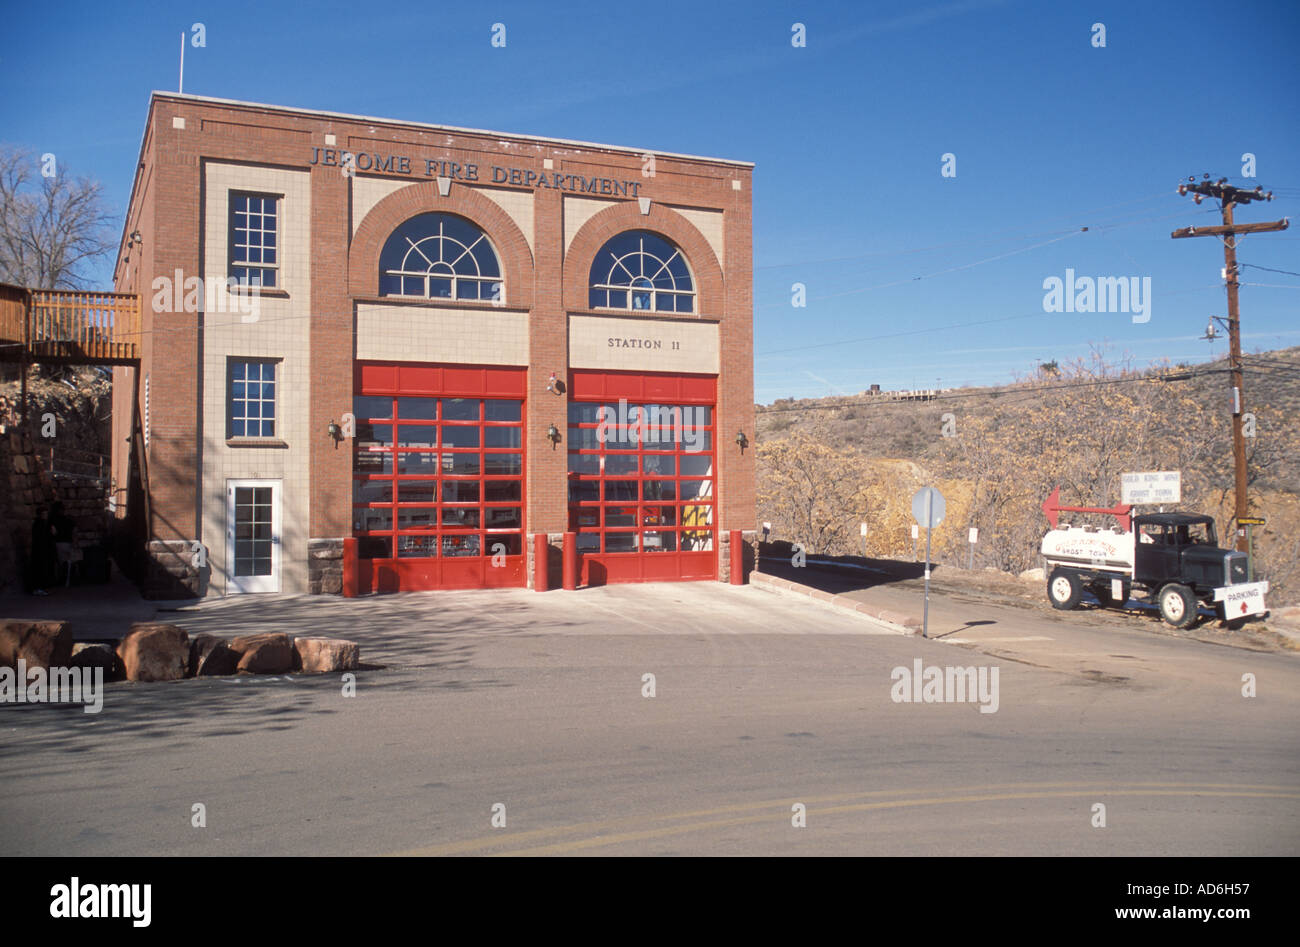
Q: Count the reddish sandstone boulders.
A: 6